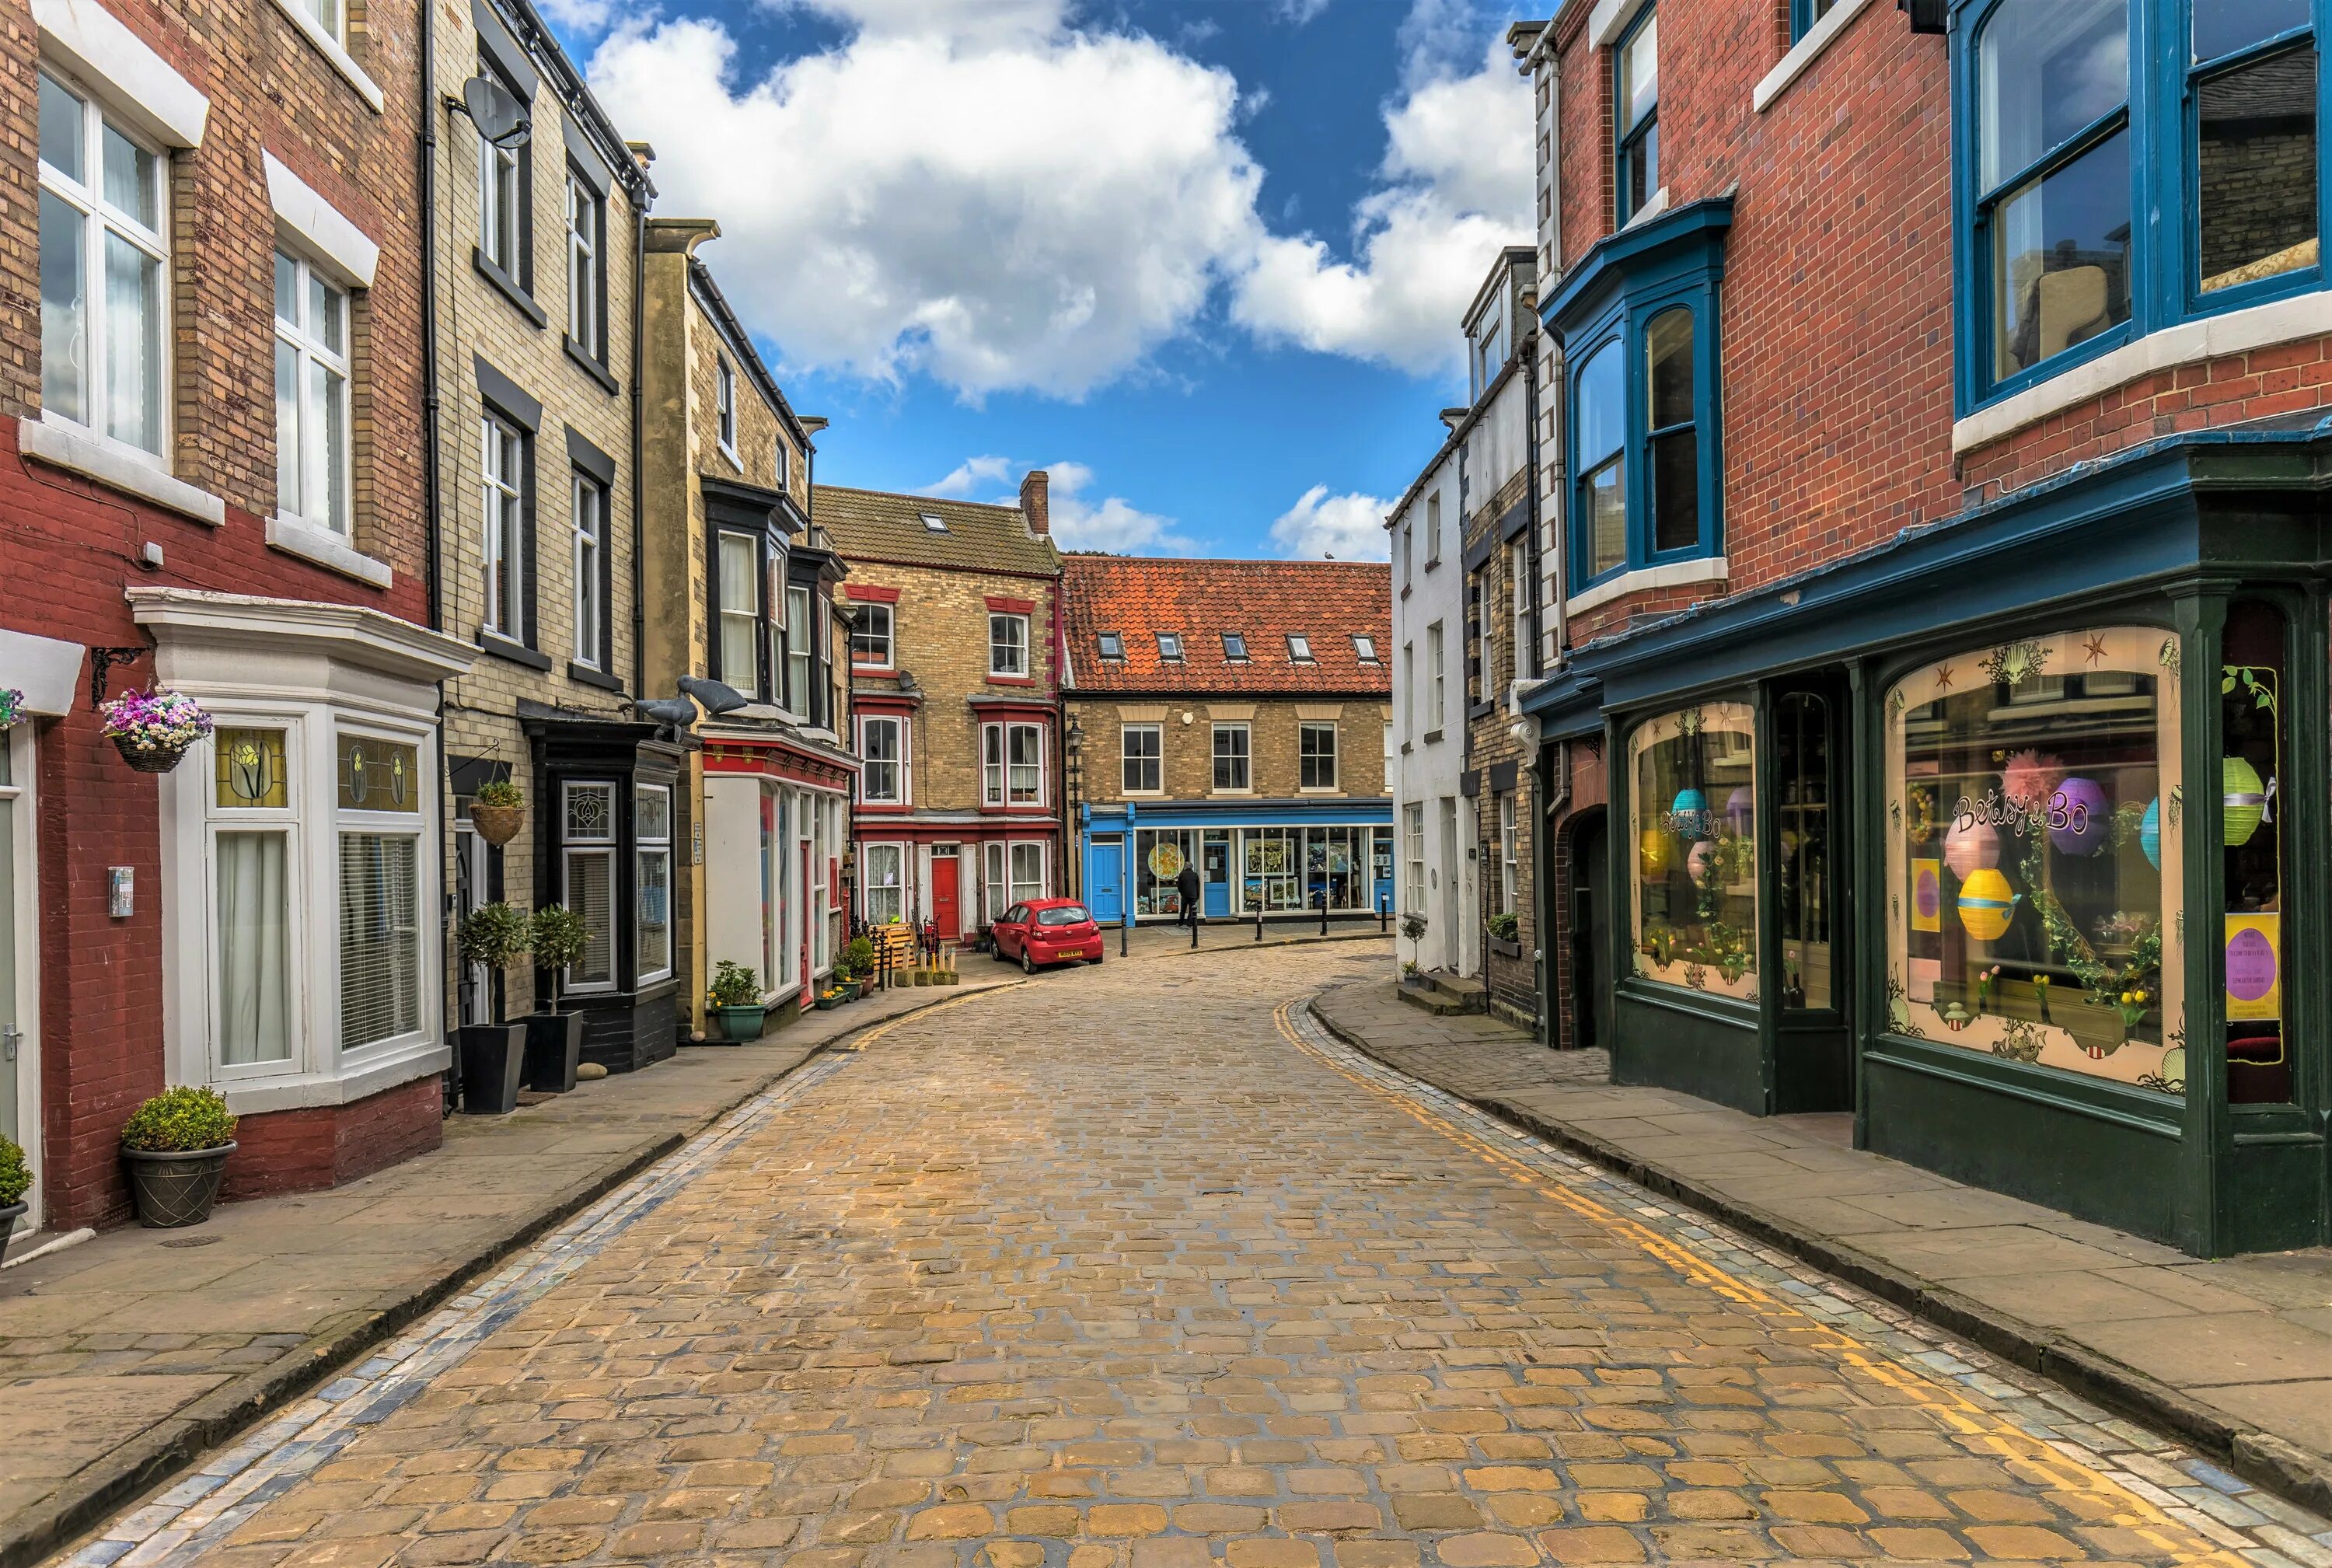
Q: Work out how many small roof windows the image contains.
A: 6